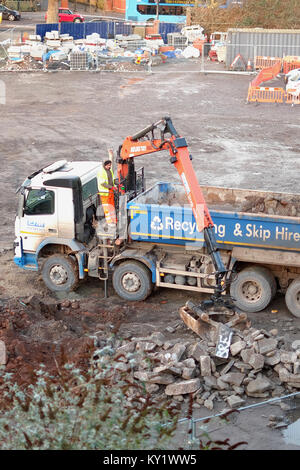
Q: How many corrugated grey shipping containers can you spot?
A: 1